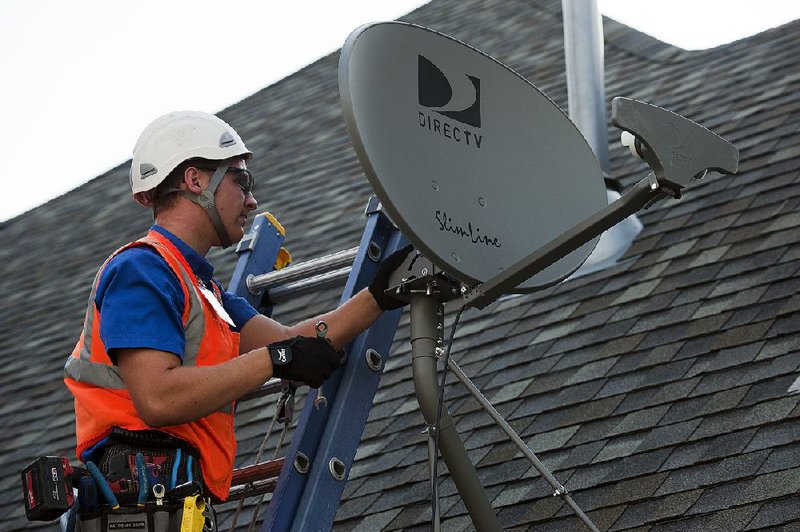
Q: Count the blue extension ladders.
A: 1